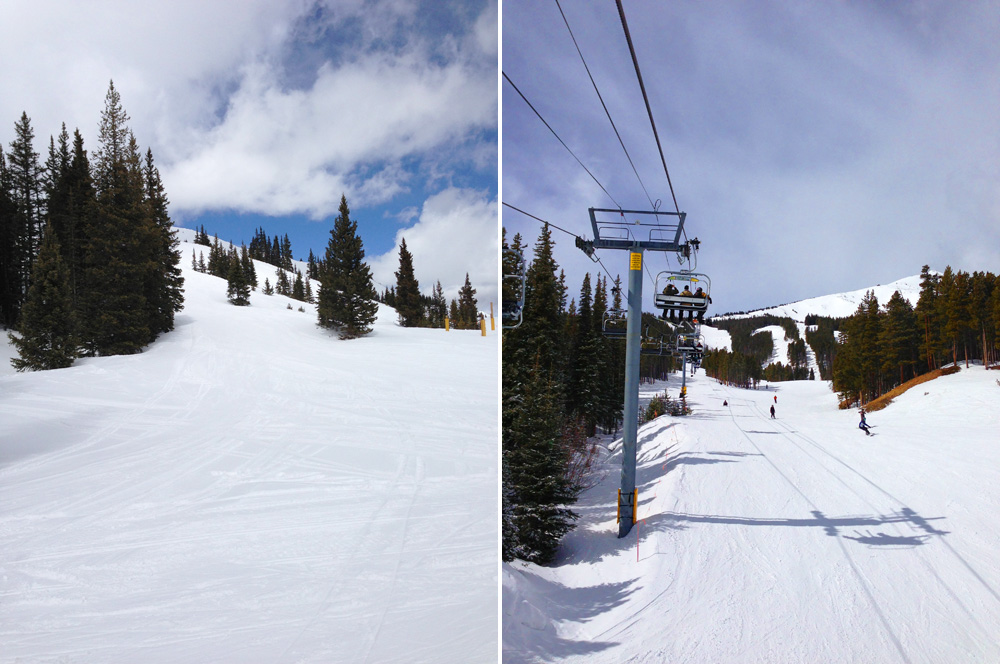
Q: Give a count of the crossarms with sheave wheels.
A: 1